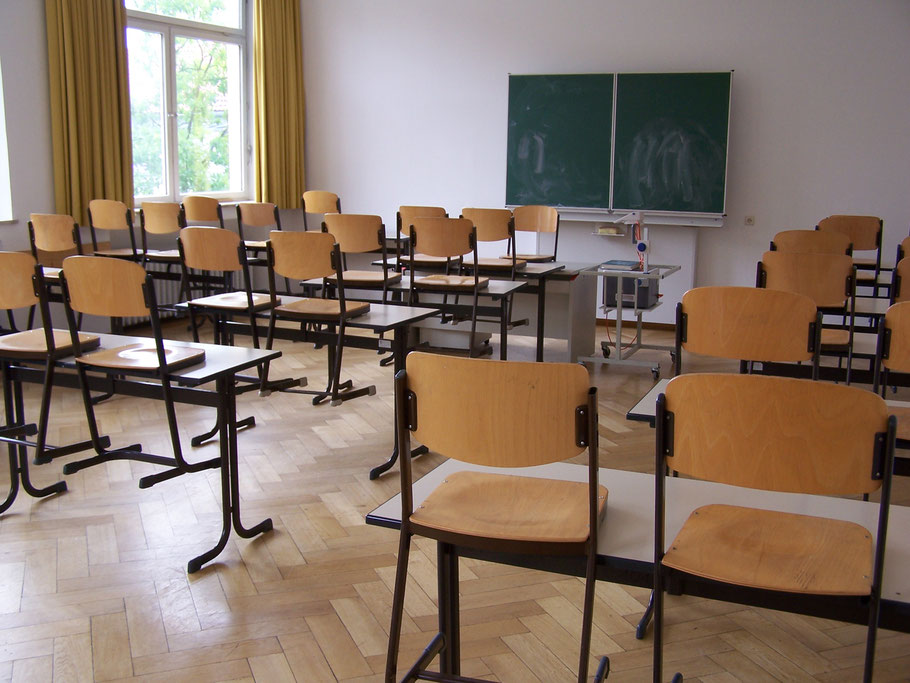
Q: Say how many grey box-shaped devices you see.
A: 1